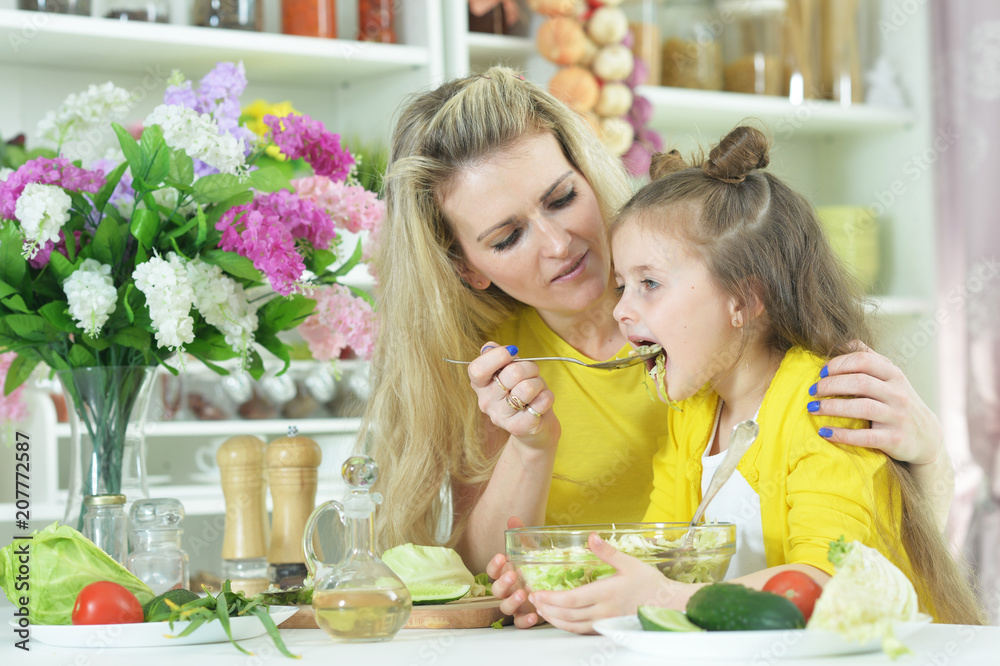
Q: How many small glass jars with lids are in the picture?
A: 2